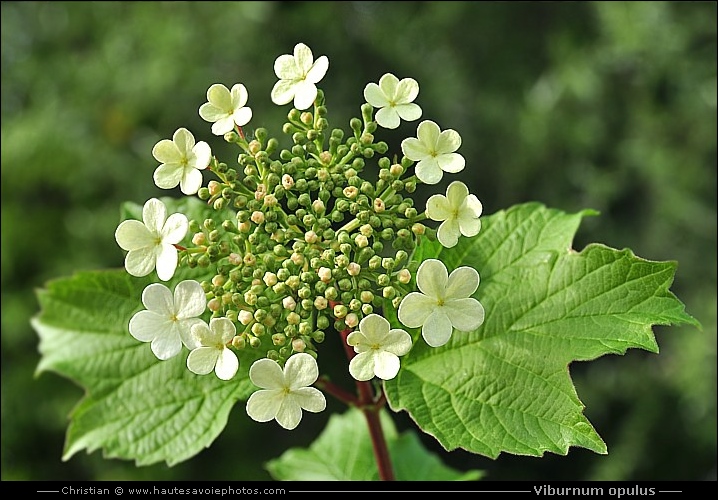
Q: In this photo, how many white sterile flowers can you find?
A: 12